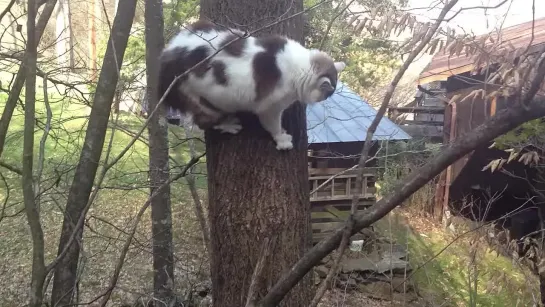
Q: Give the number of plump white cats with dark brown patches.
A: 1